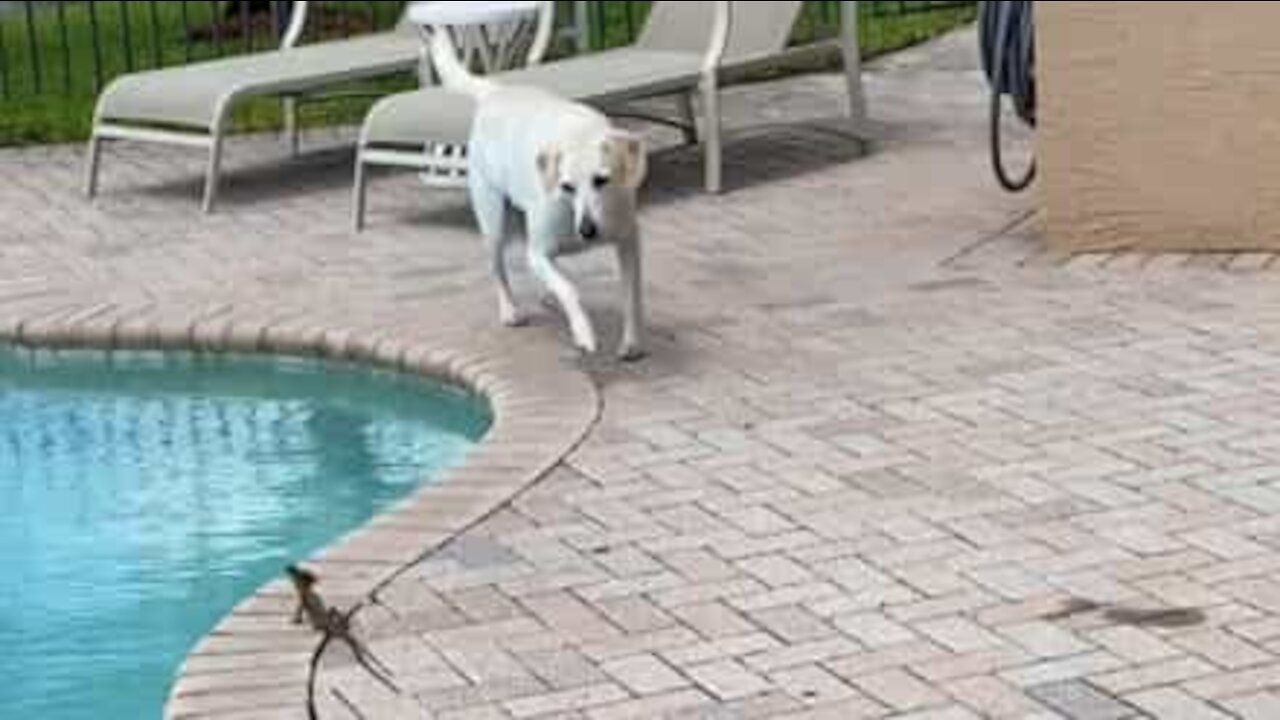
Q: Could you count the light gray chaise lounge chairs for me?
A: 2